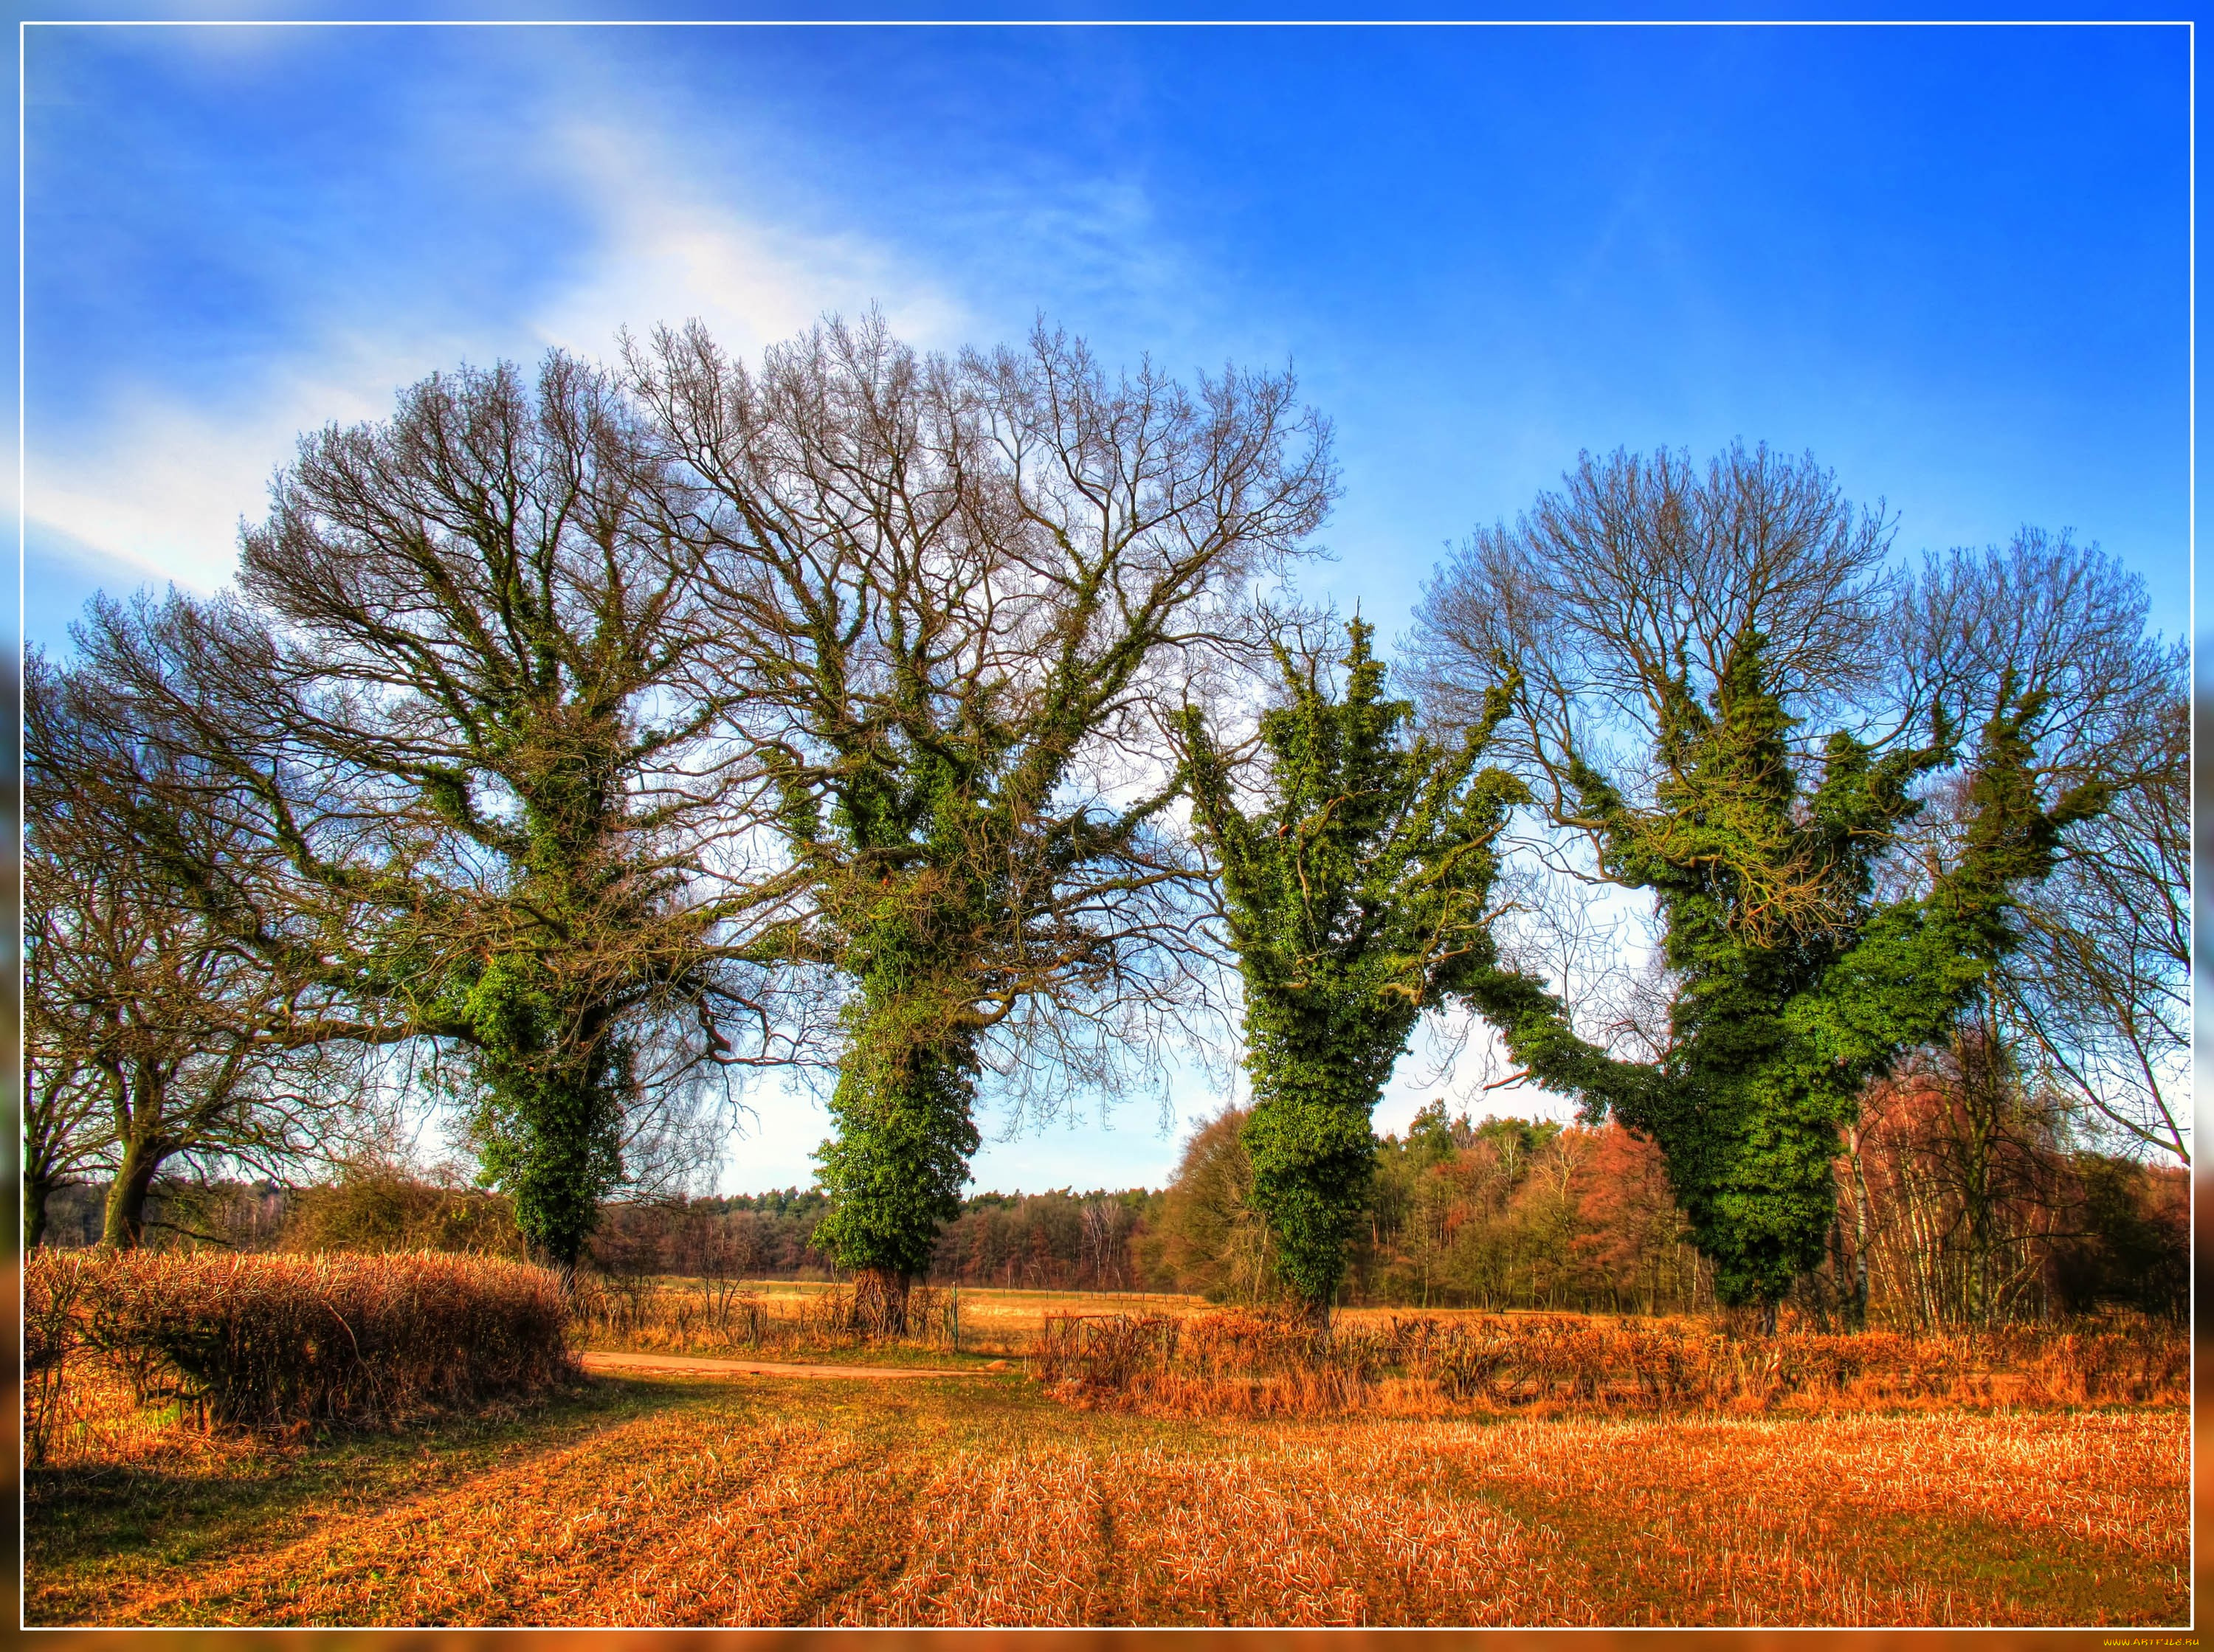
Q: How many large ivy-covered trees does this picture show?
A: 4